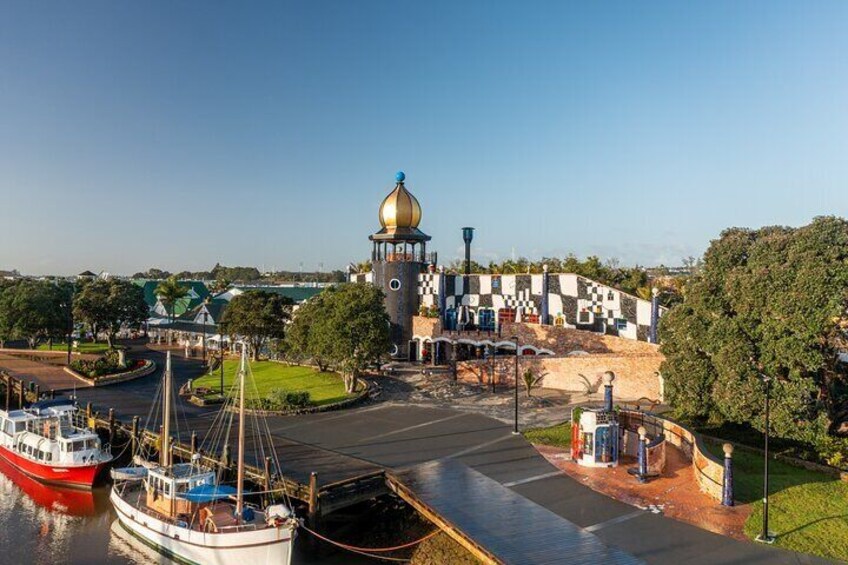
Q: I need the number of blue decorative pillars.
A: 6